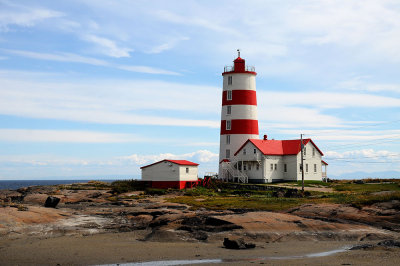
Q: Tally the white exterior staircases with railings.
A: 1